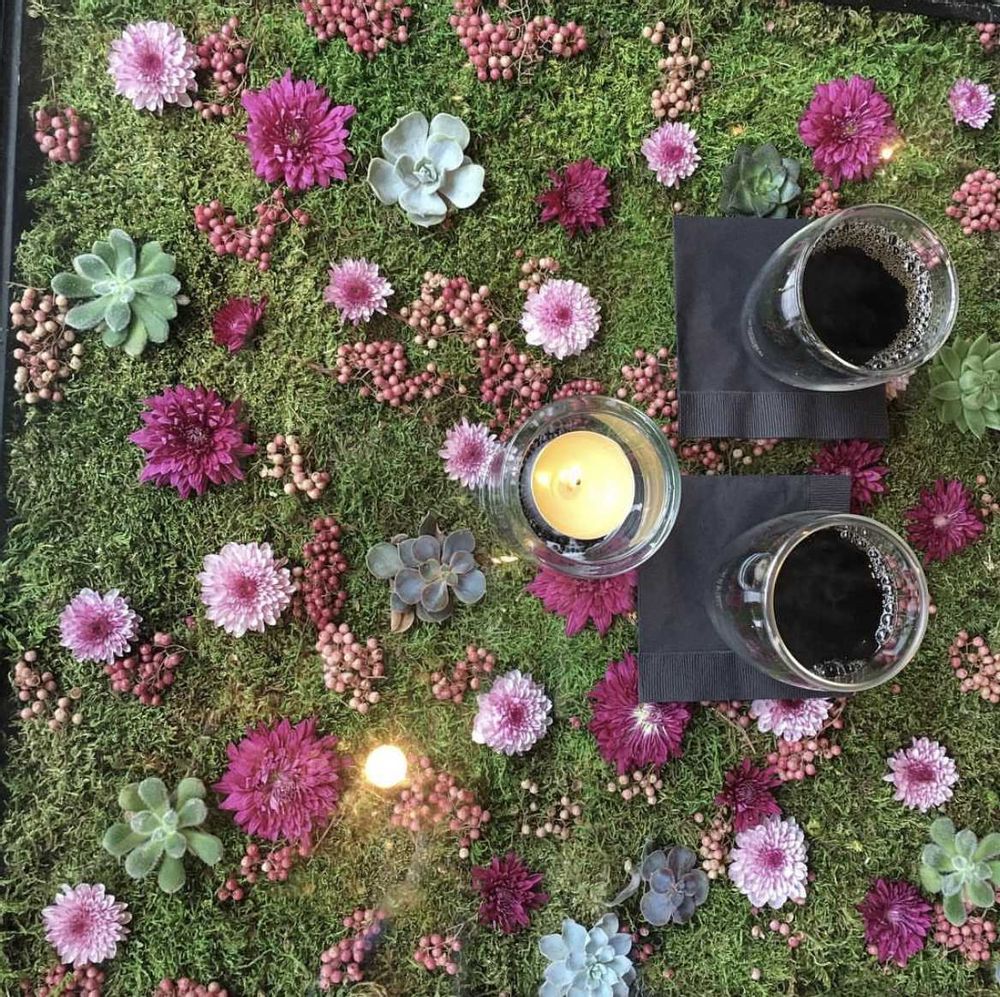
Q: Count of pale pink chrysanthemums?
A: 13